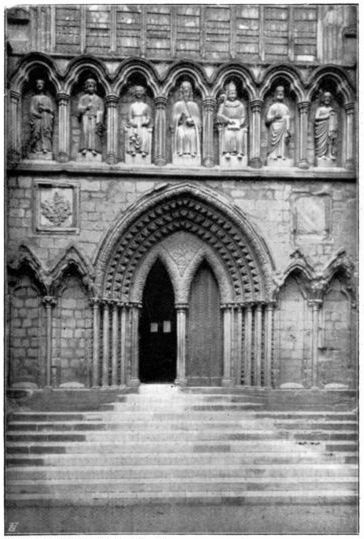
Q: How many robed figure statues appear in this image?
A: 7